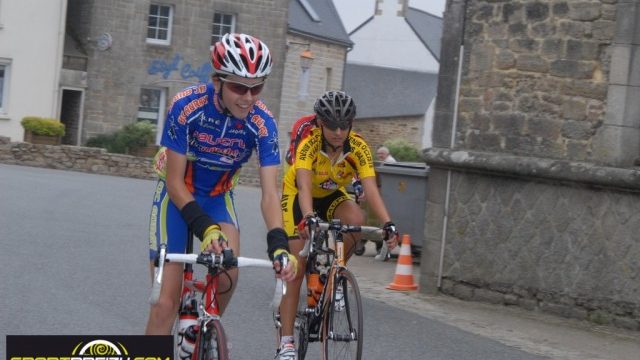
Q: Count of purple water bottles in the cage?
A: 0